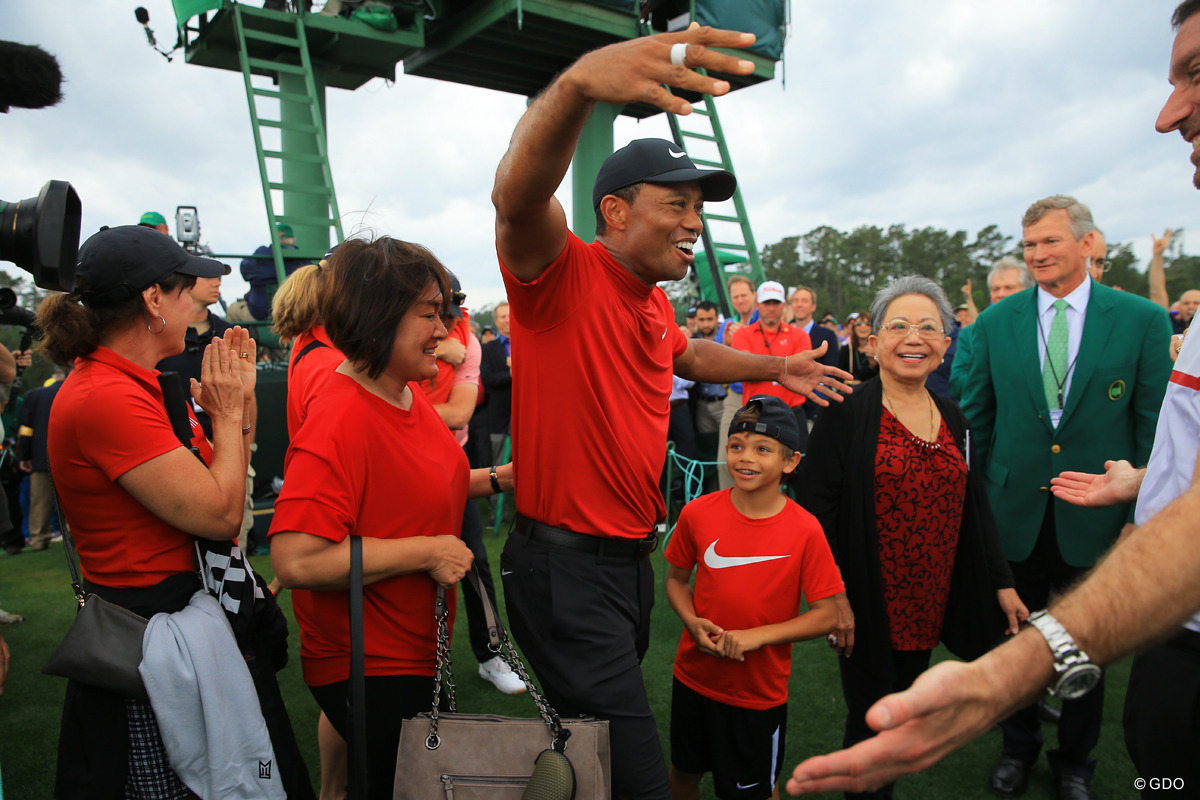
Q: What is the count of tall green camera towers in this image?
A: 2